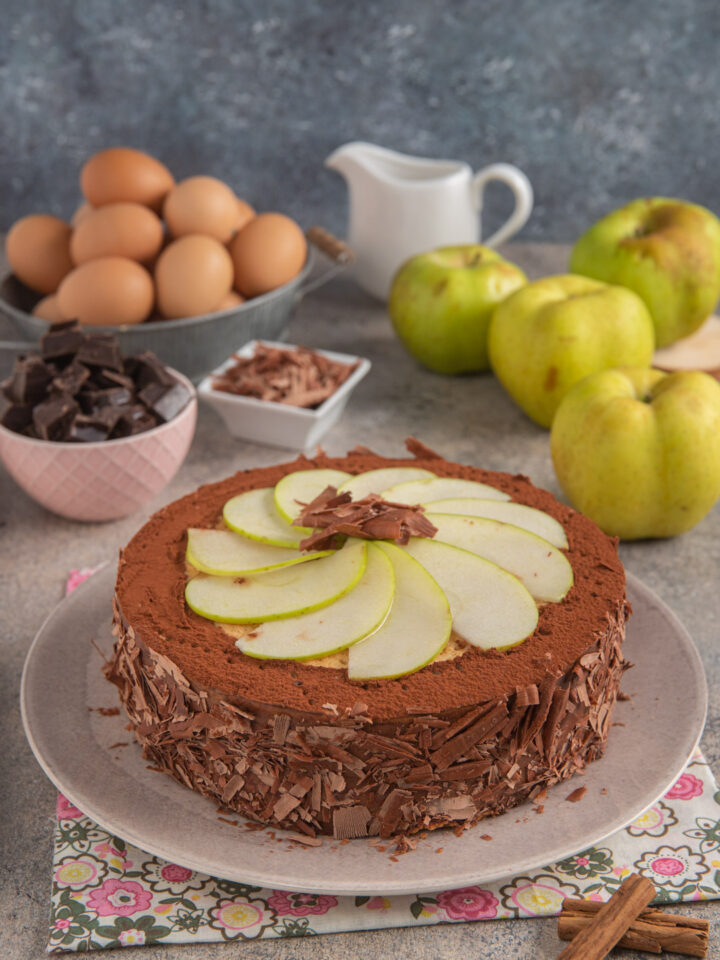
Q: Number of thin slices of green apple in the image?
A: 11